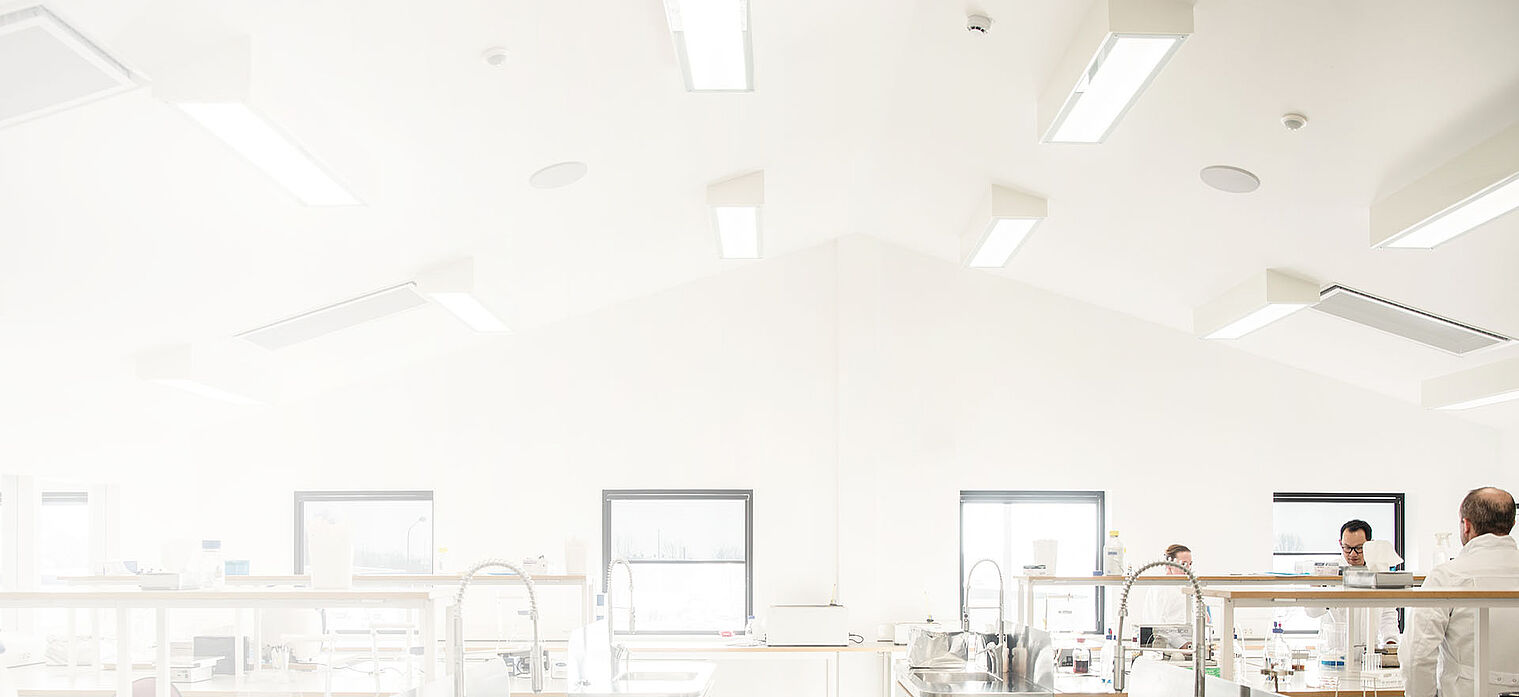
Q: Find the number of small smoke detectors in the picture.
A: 3